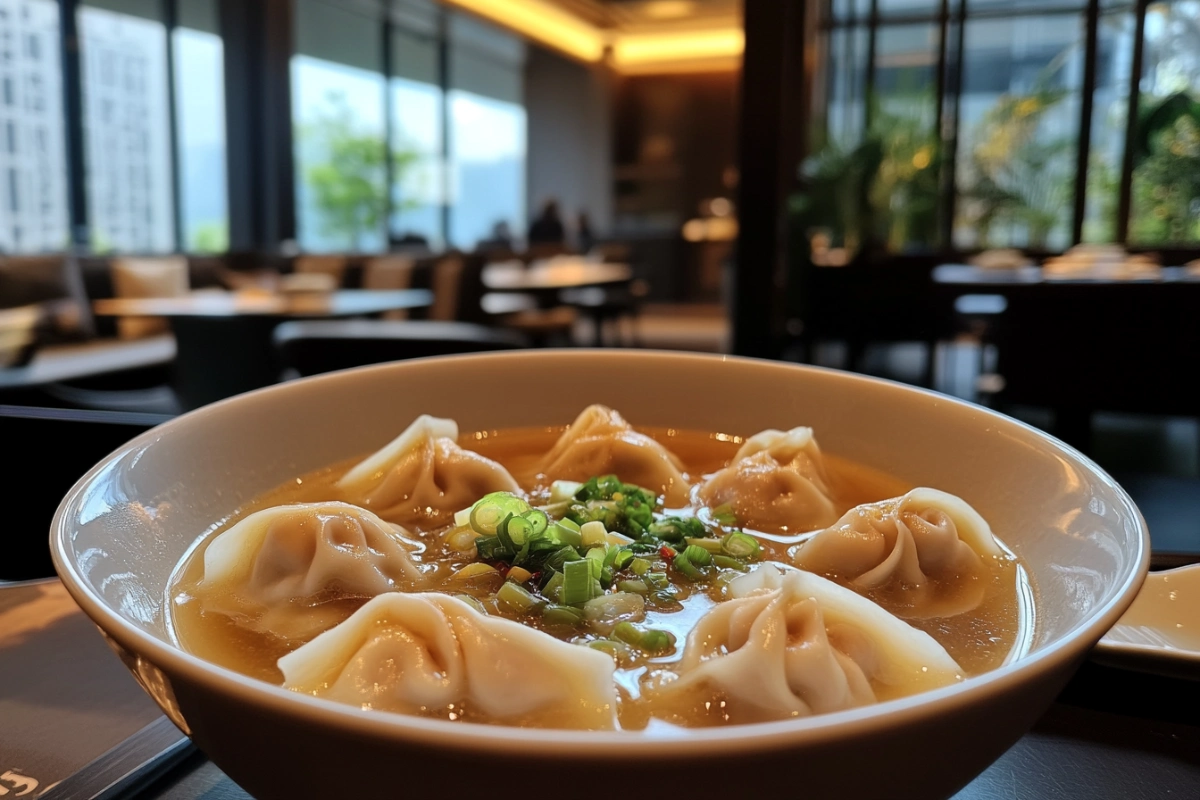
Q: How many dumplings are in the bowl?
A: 7